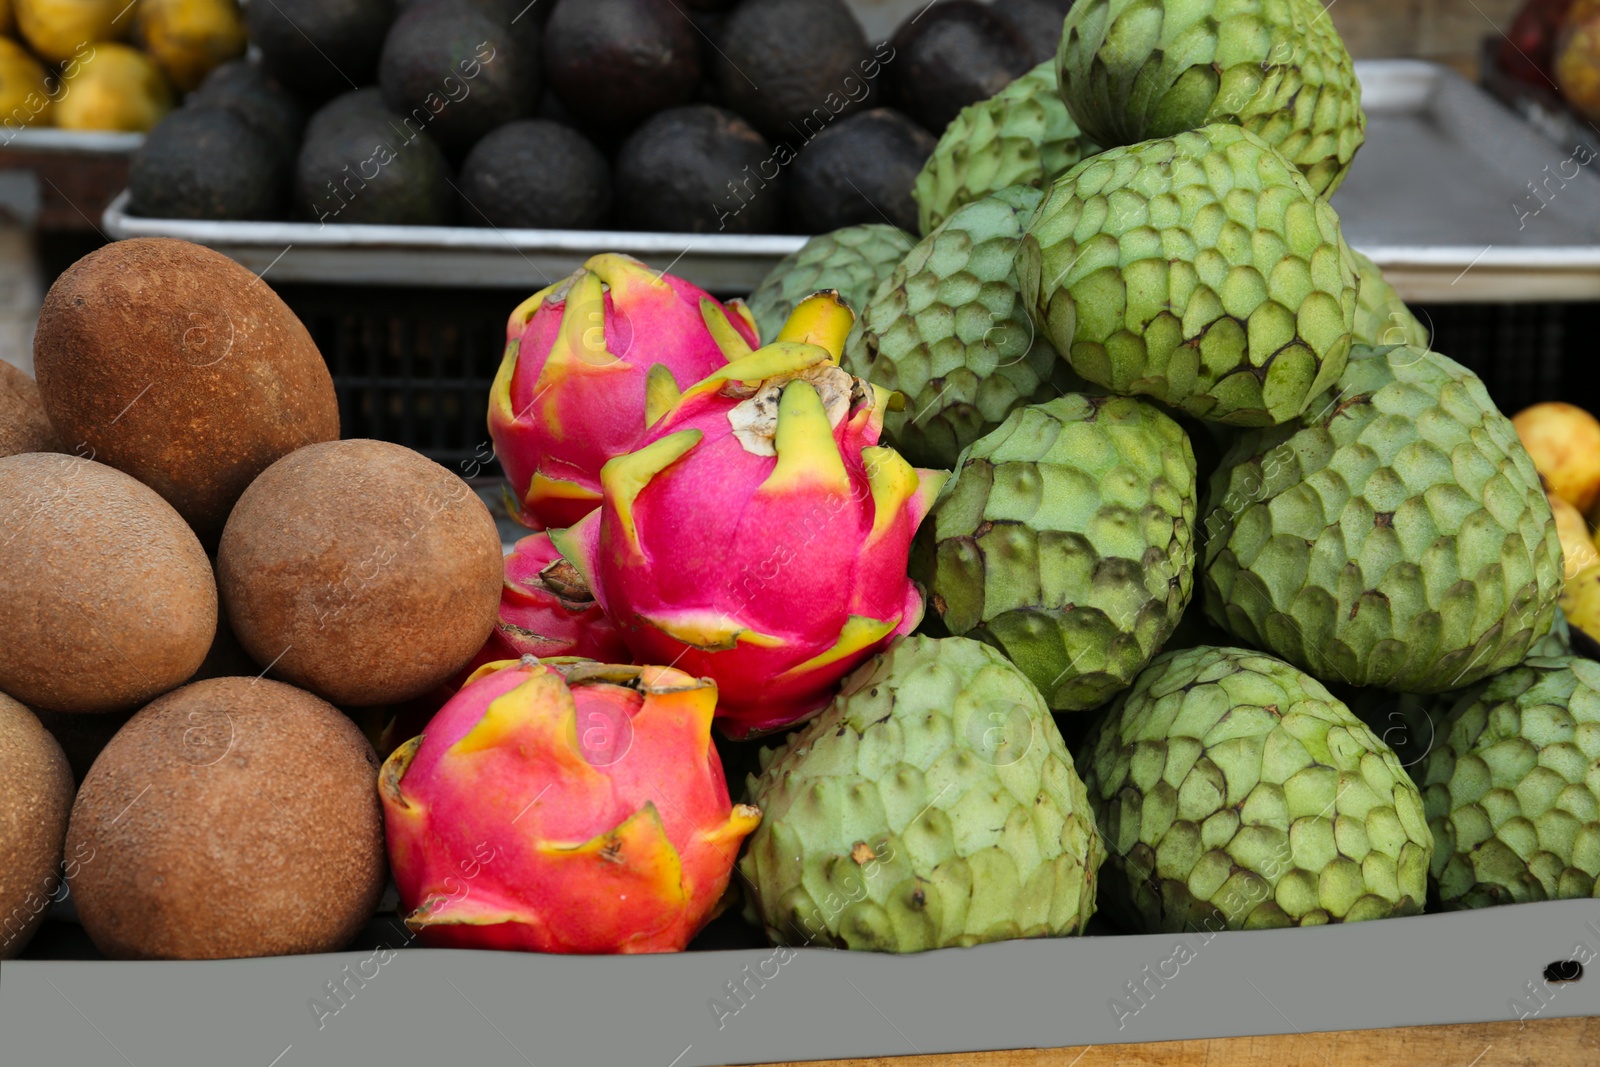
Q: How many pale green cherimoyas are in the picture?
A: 11